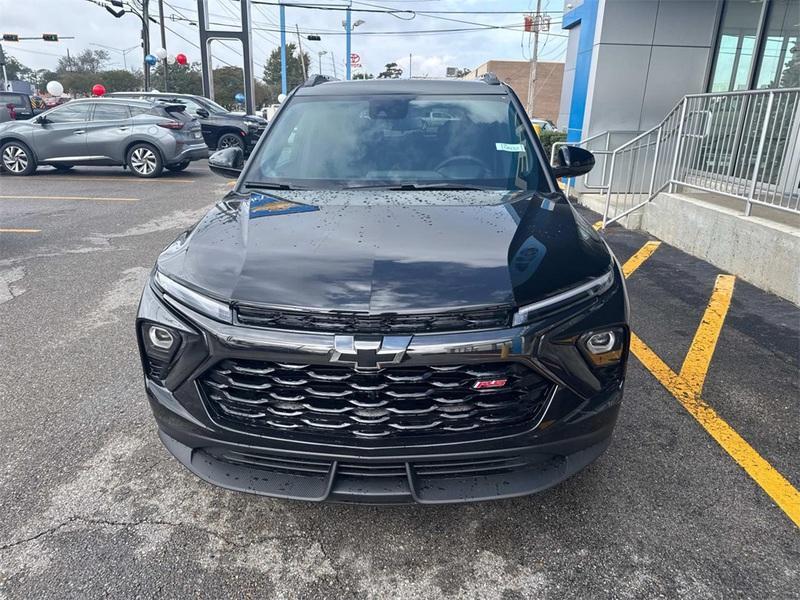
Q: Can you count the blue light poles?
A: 2